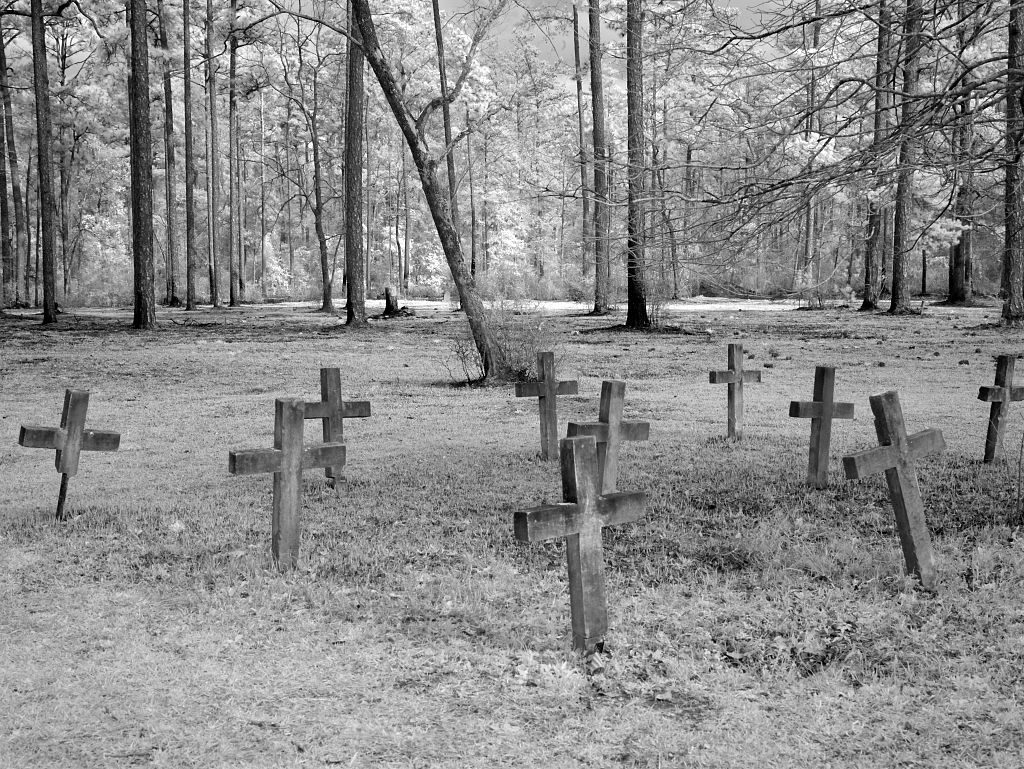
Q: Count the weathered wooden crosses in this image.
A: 10